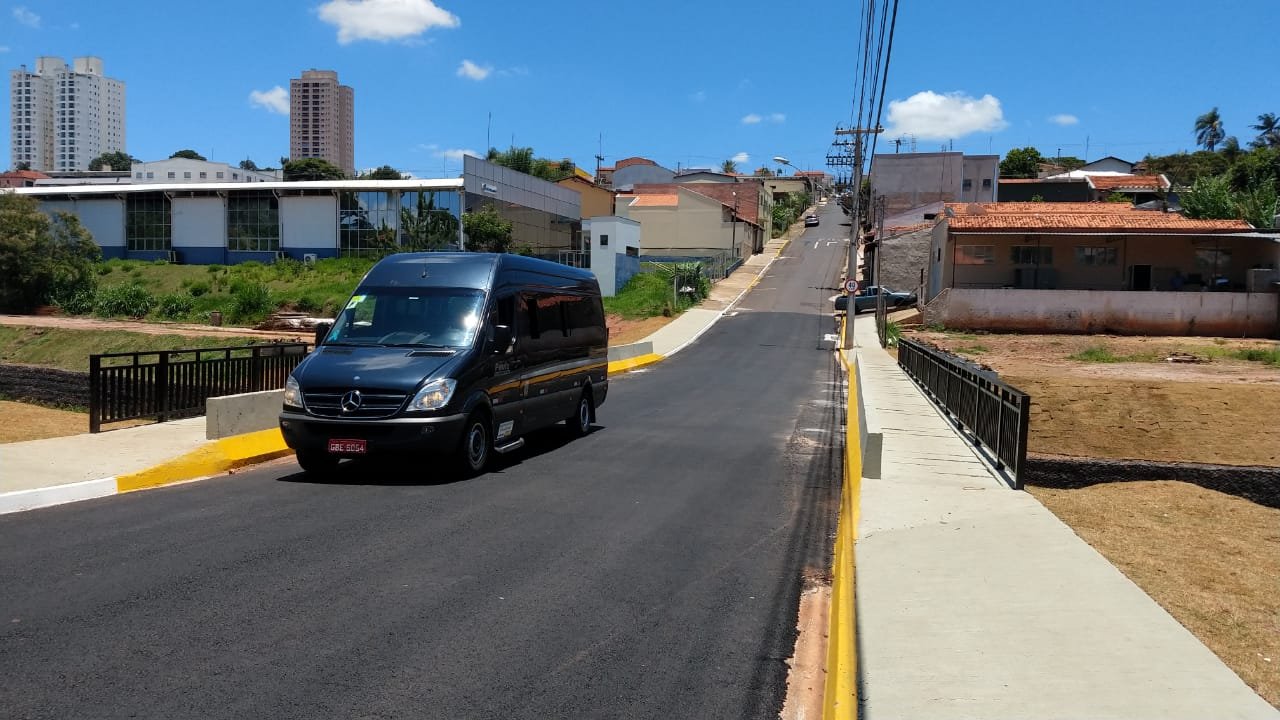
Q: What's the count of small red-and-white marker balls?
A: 0